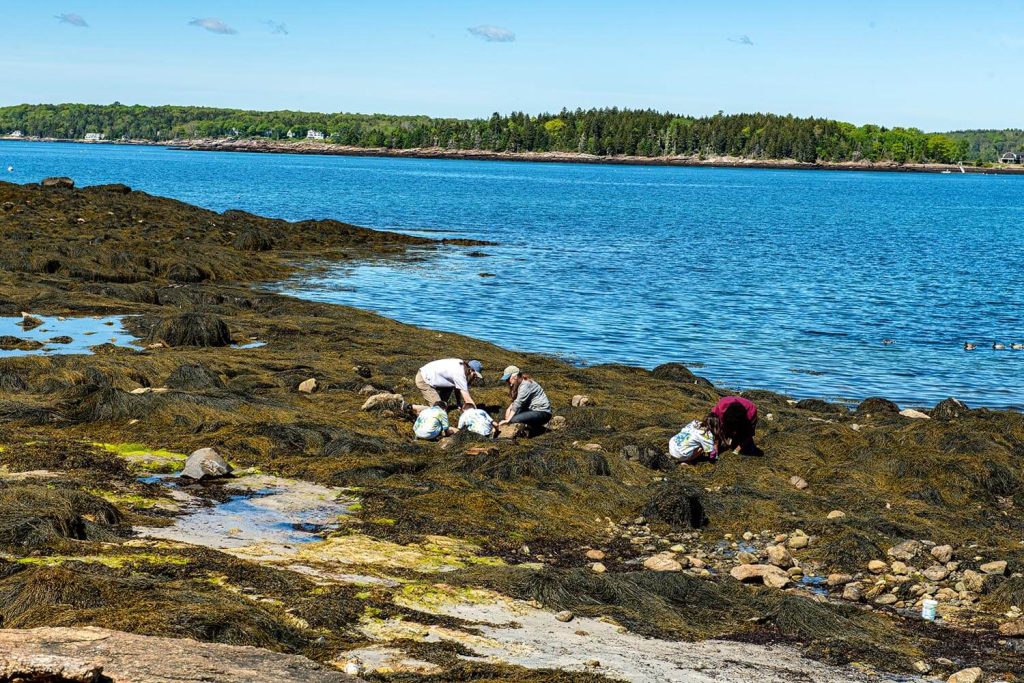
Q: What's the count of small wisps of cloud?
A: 5